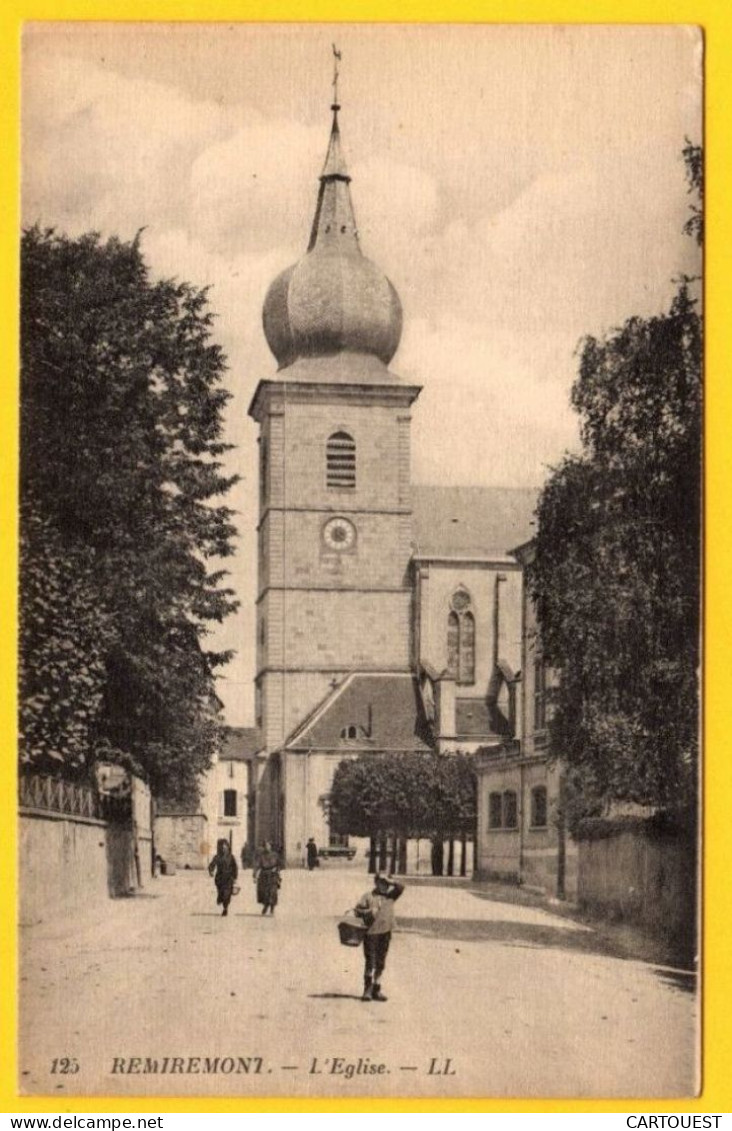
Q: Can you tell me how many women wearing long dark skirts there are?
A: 2